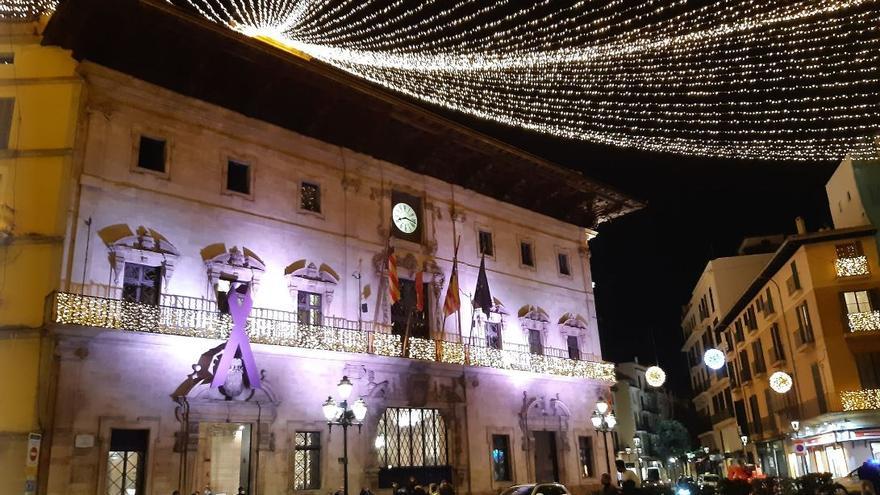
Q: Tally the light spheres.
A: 3